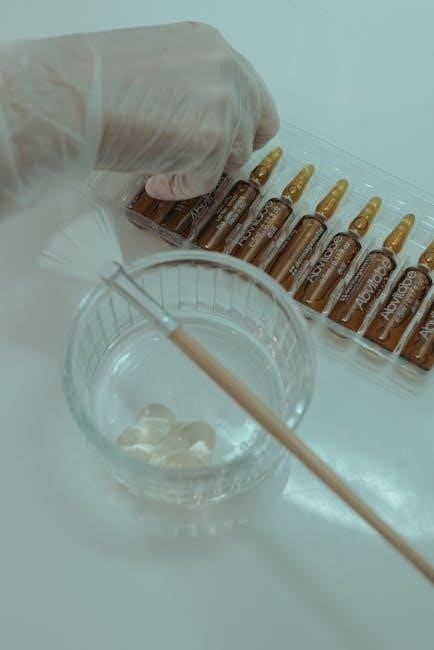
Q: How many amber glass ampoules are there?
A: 9